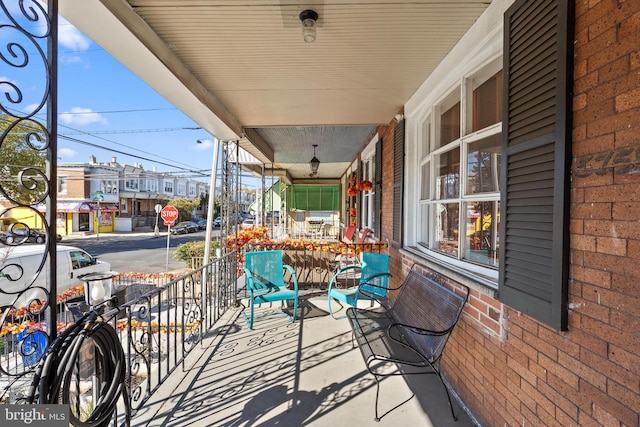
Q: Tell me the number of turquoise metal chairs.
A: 2